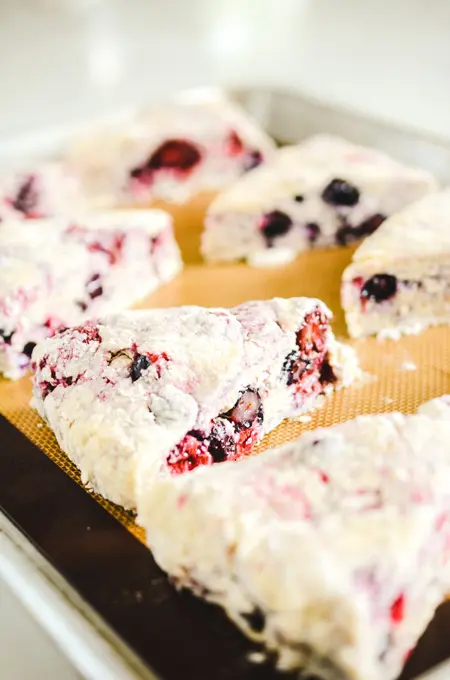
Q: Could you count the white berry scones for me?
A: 7